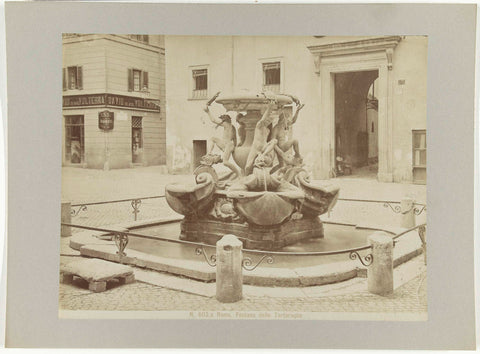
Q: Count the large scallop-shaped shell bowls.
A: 3